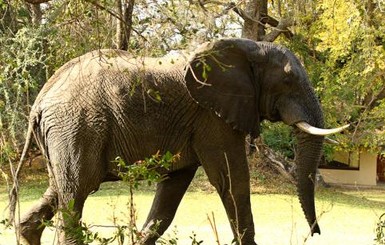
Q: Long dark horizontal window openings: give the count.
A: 1